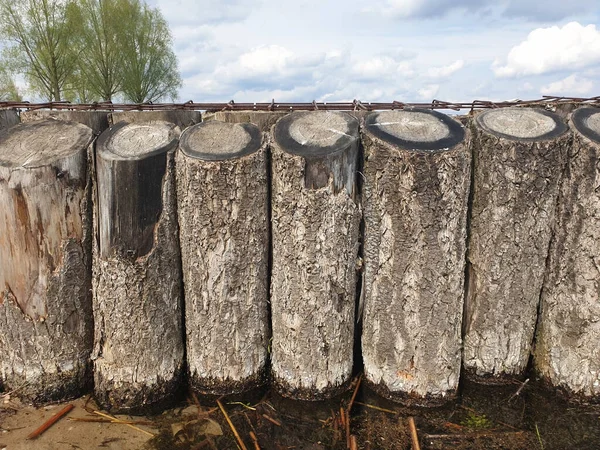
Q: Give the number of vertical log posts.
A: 7